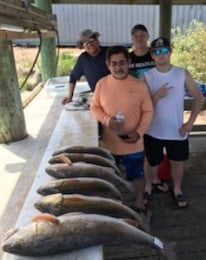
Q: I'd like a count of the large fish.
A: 6